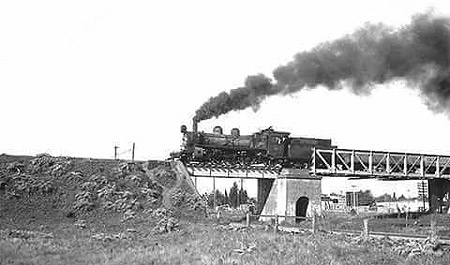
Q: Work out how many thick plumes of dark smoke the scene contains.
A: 1